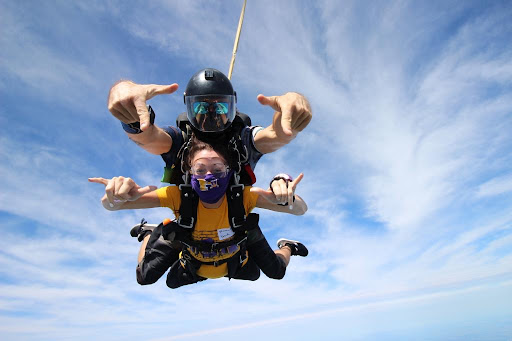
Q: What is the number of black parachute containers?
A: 1